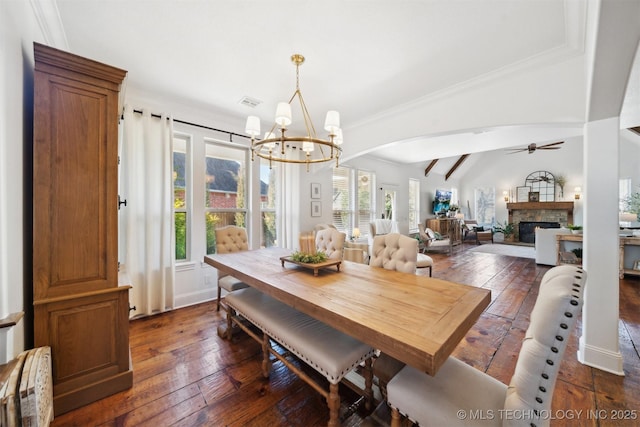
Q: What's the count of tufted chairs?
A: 4